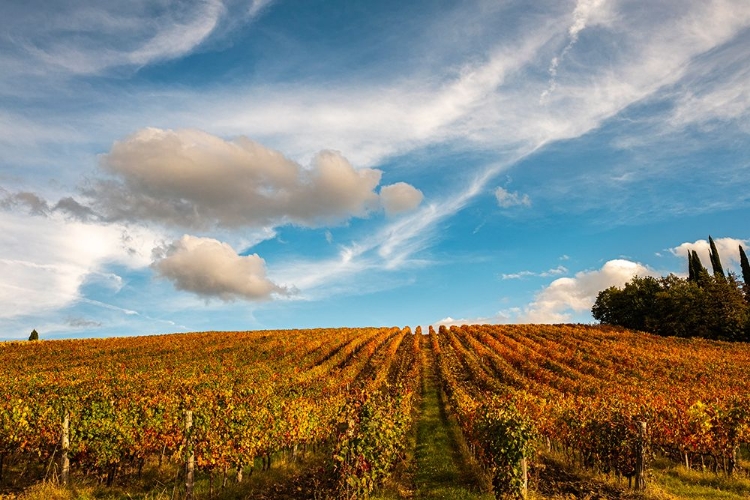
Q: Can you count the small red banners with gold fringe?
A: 0